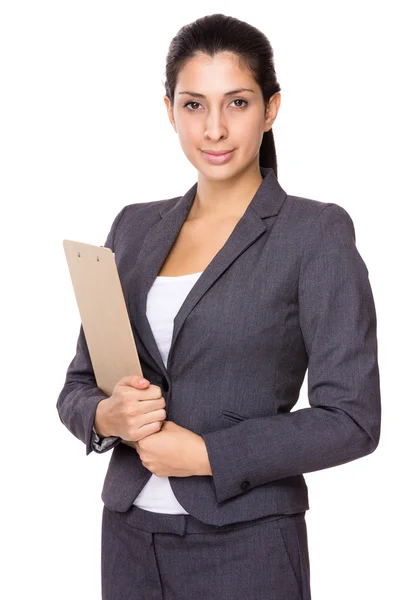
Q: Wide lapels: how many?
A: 2